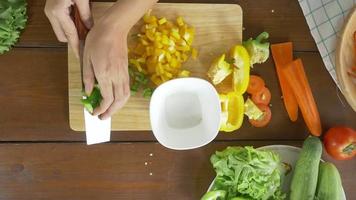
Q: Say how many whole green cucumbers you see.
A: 2